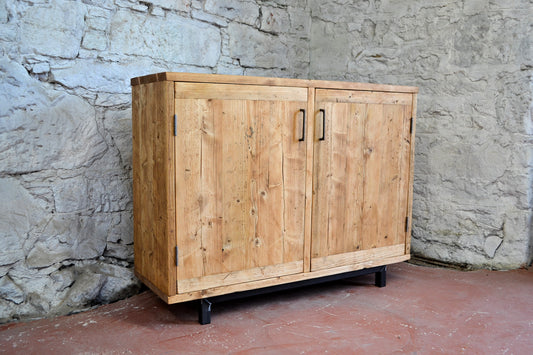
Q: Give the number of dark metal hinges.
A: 4